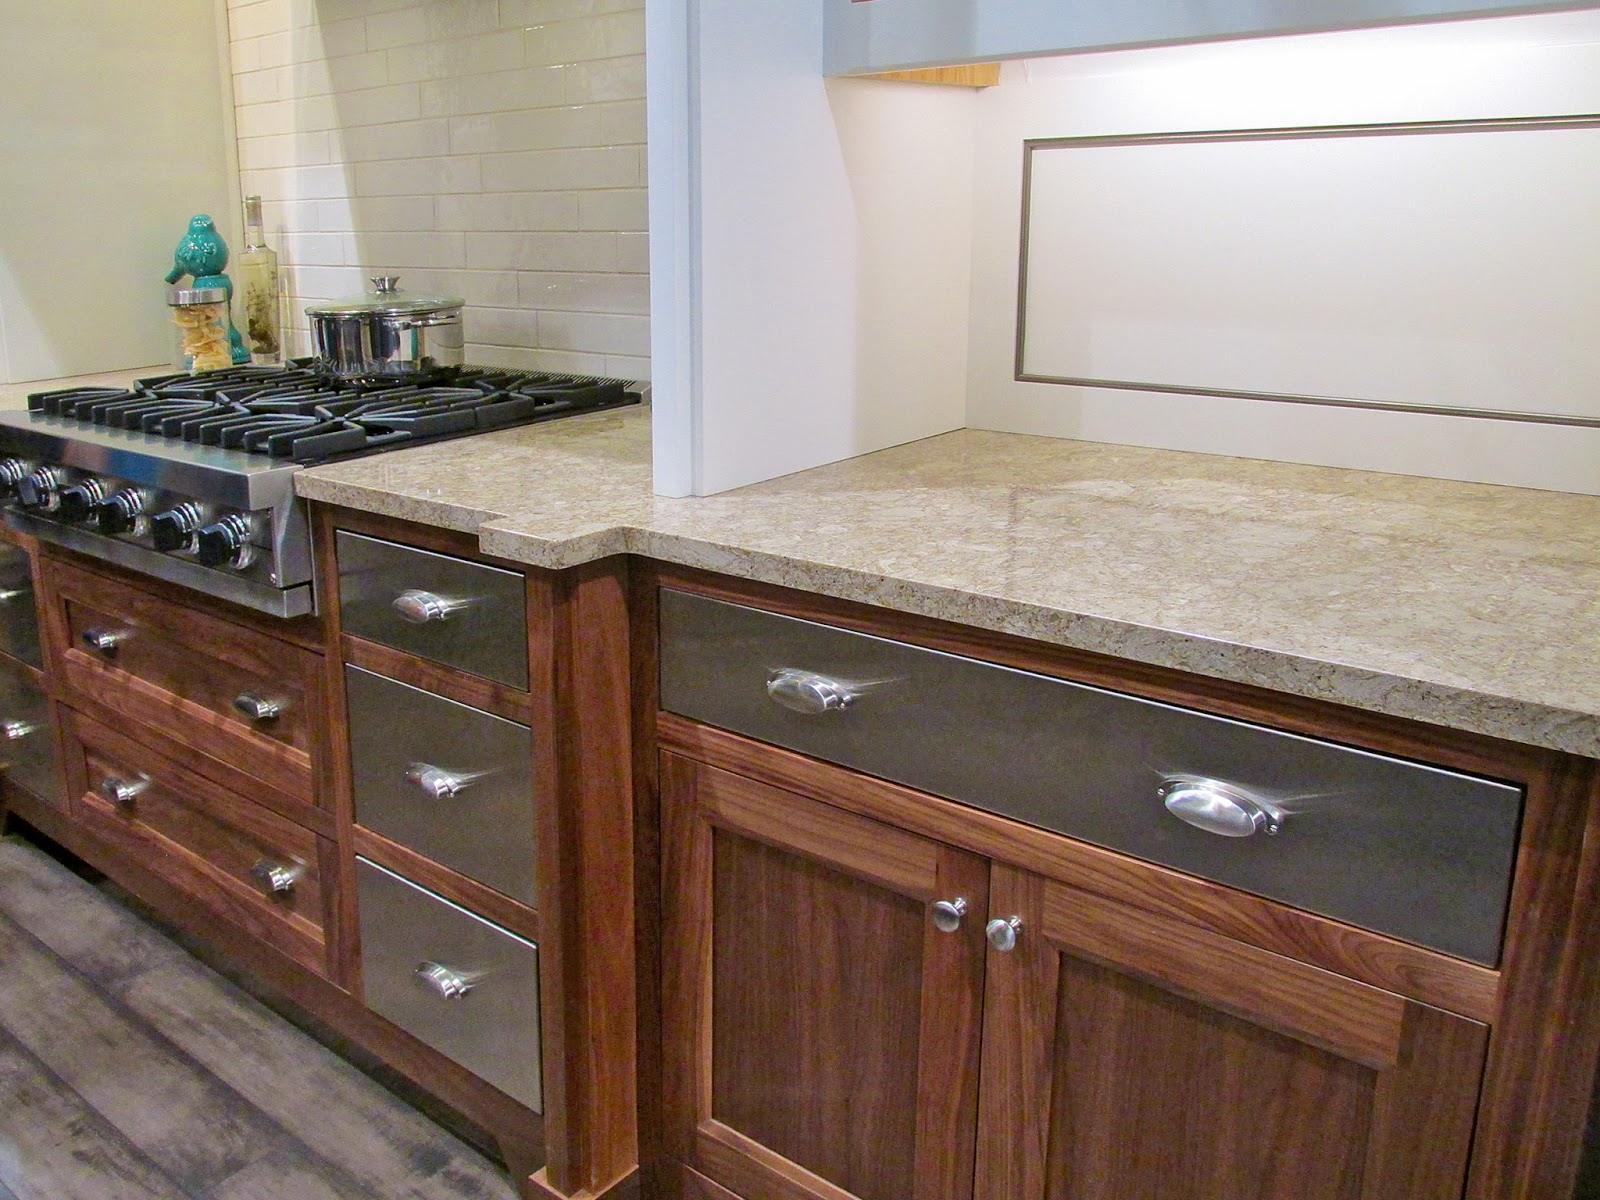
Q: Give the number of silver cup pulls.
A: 11